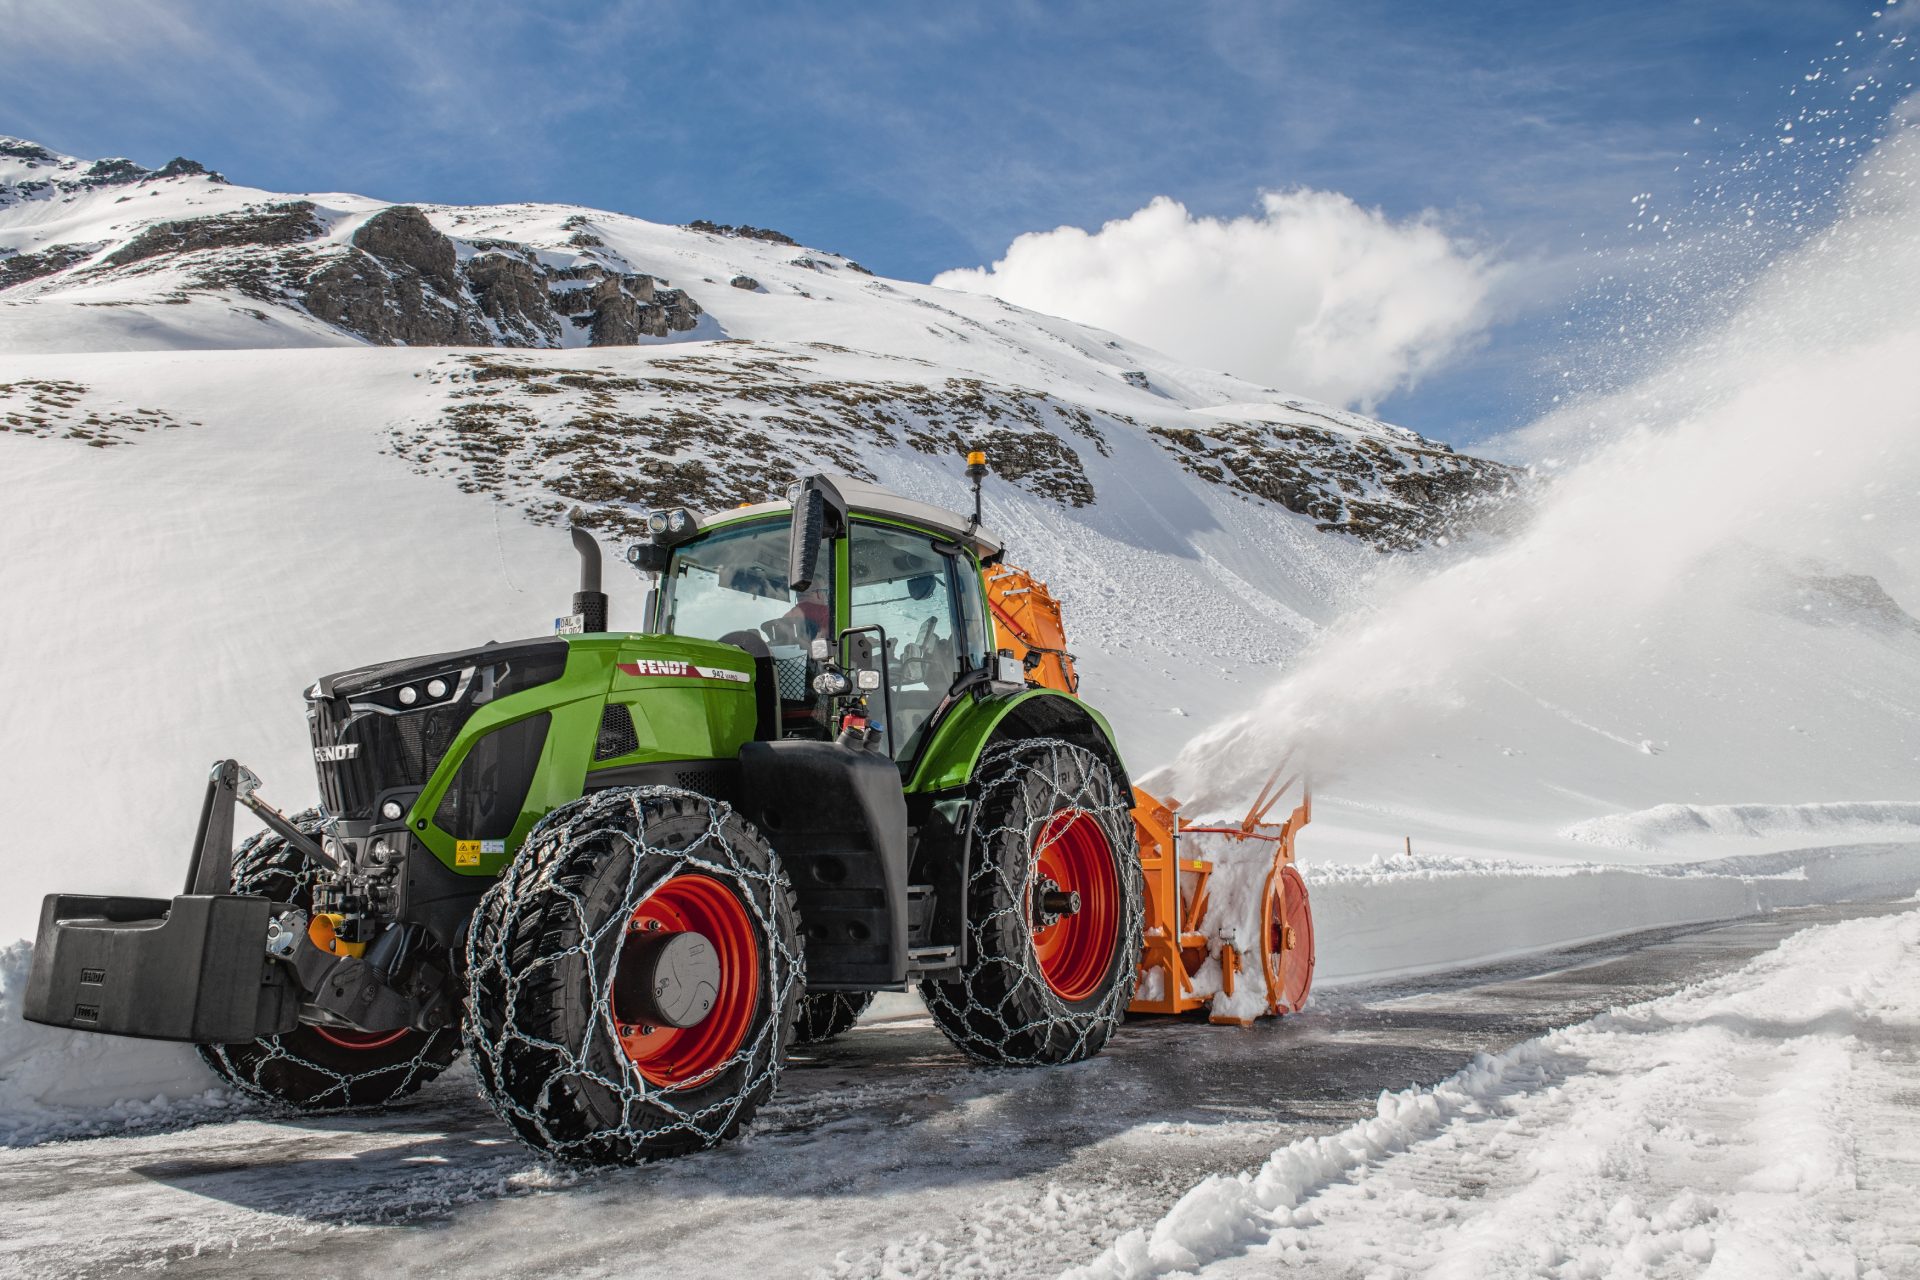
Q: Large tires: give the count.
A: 4